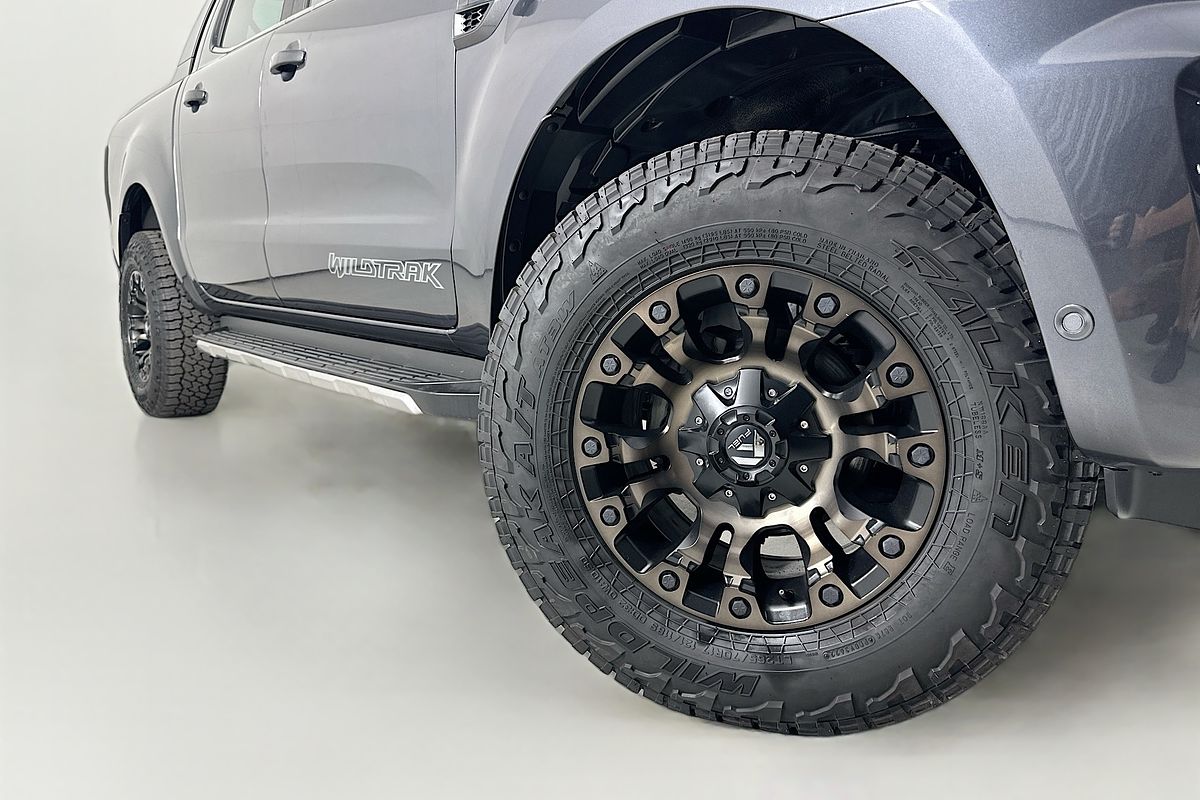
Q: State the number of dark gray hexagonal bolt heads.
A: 12